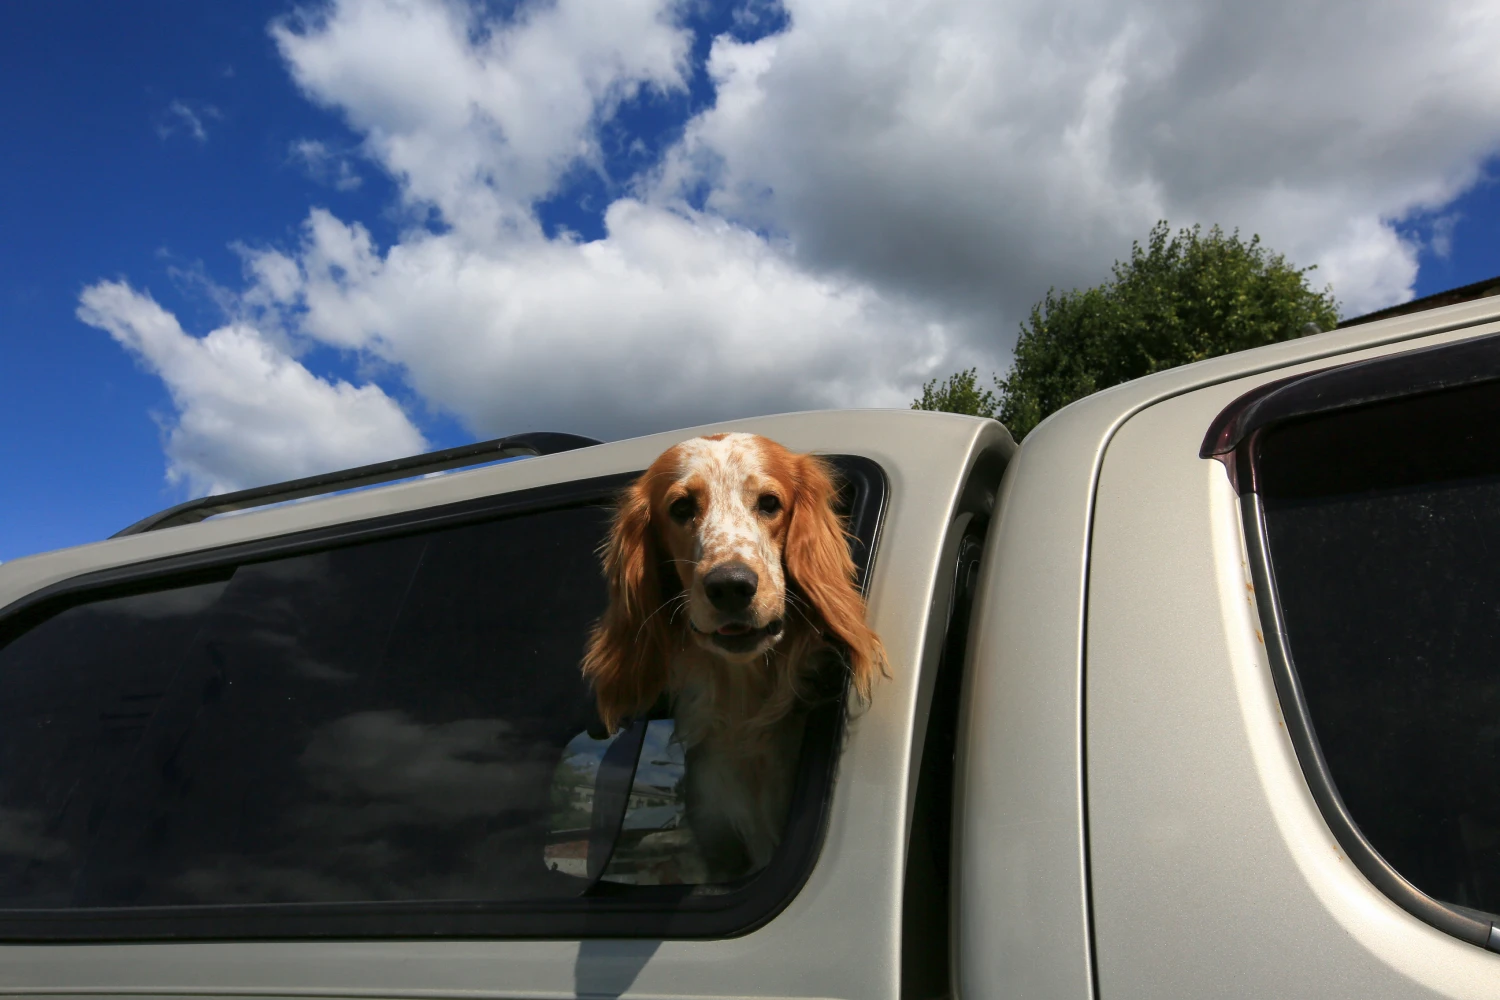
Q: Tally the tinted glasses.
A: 2